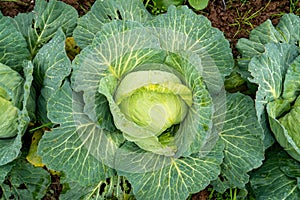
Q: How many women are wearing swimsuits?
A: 0